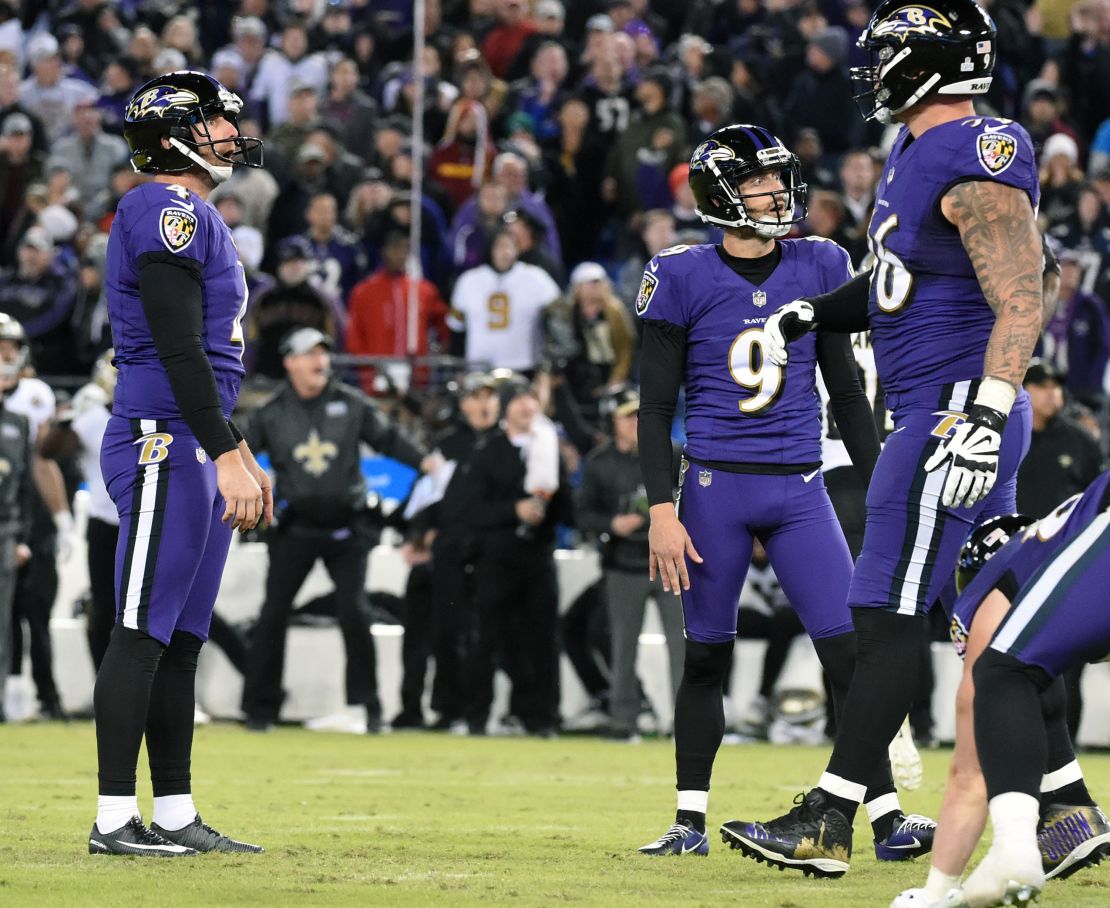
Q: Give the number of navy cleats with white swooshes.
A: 2